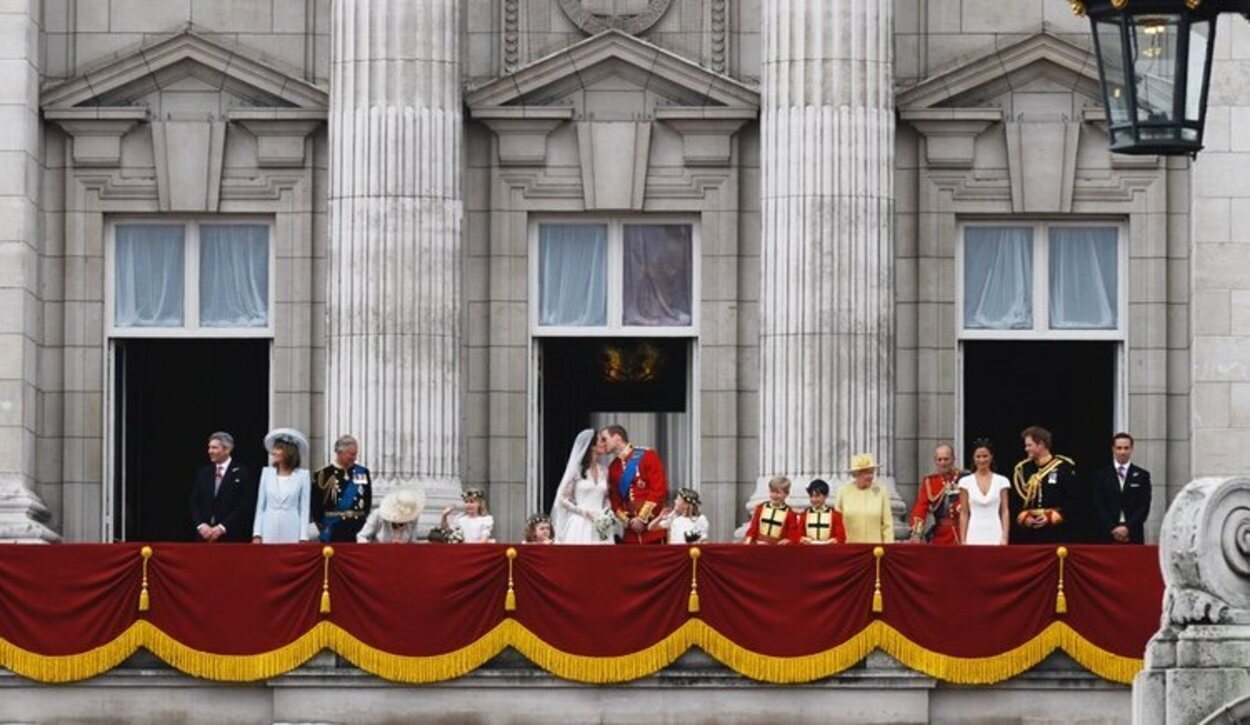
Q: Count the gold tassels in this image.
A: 6